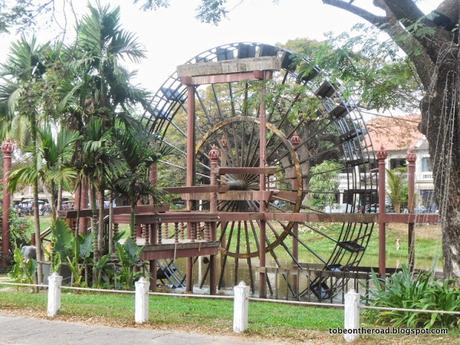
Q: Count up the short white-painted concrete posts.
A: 4